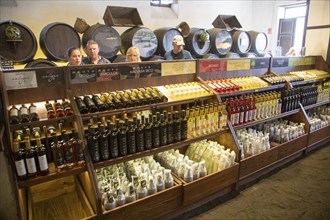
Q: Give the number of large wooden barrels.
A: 9